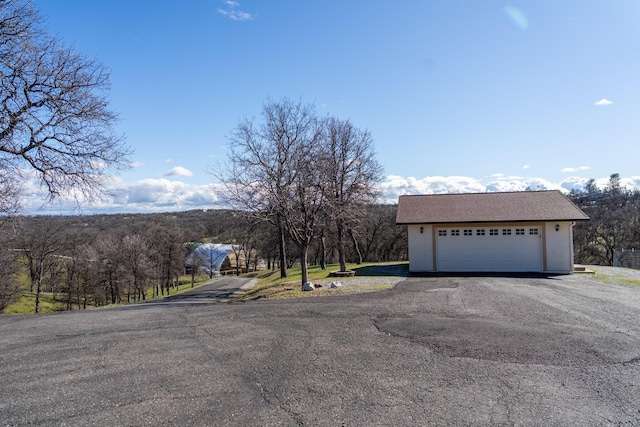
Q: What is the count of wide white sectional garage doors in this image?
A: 1